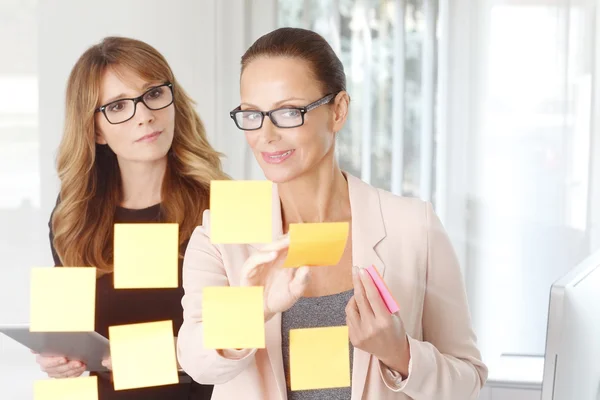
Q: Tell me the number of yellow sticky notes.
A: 8